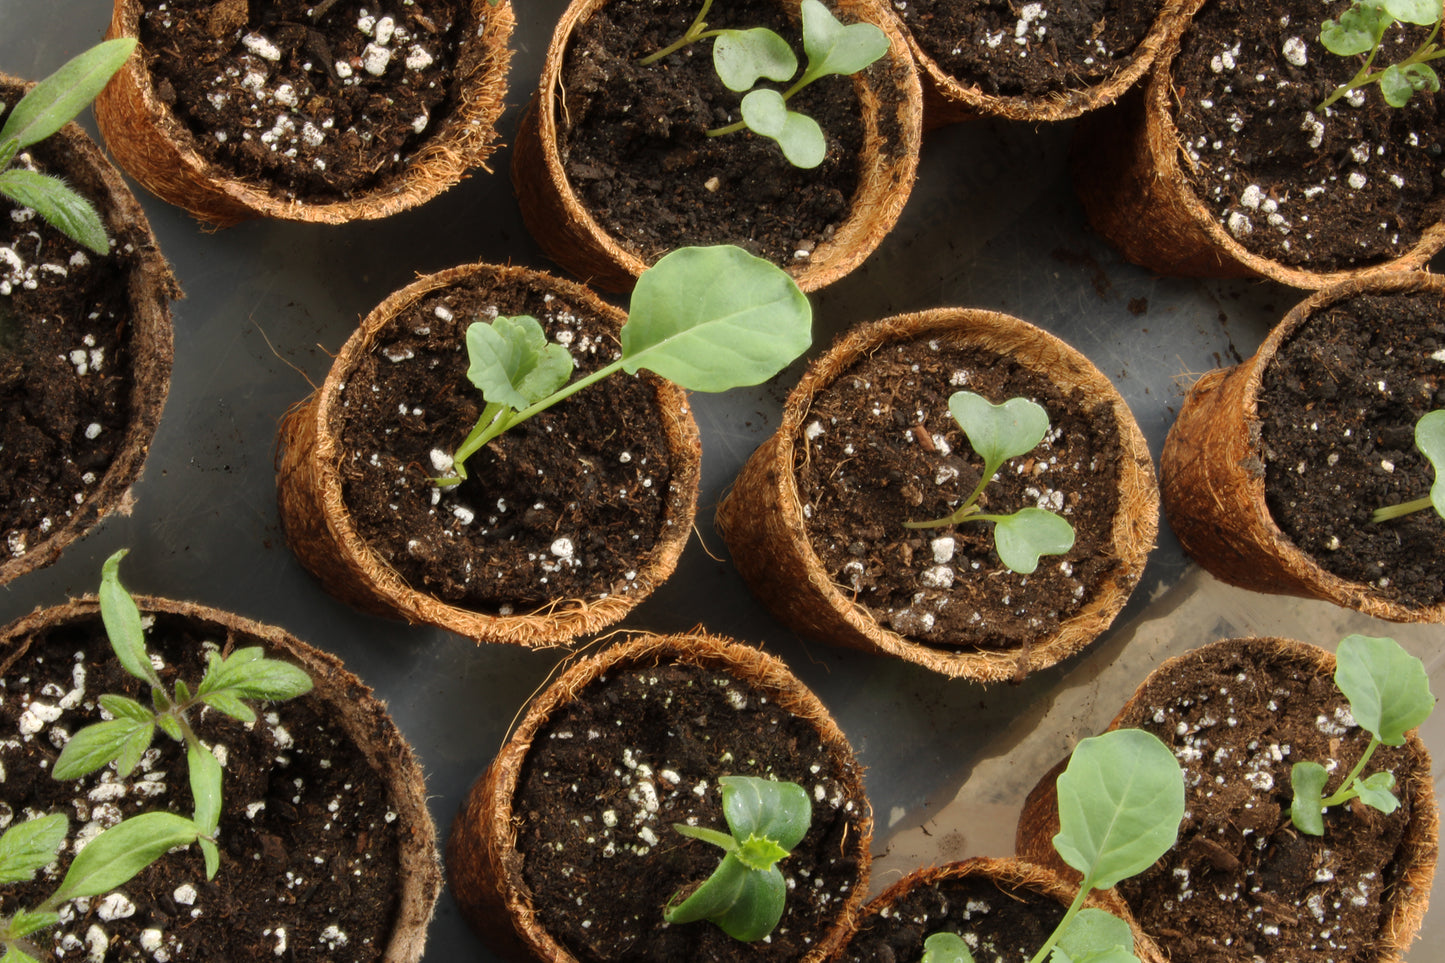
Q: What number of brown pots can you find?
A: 12